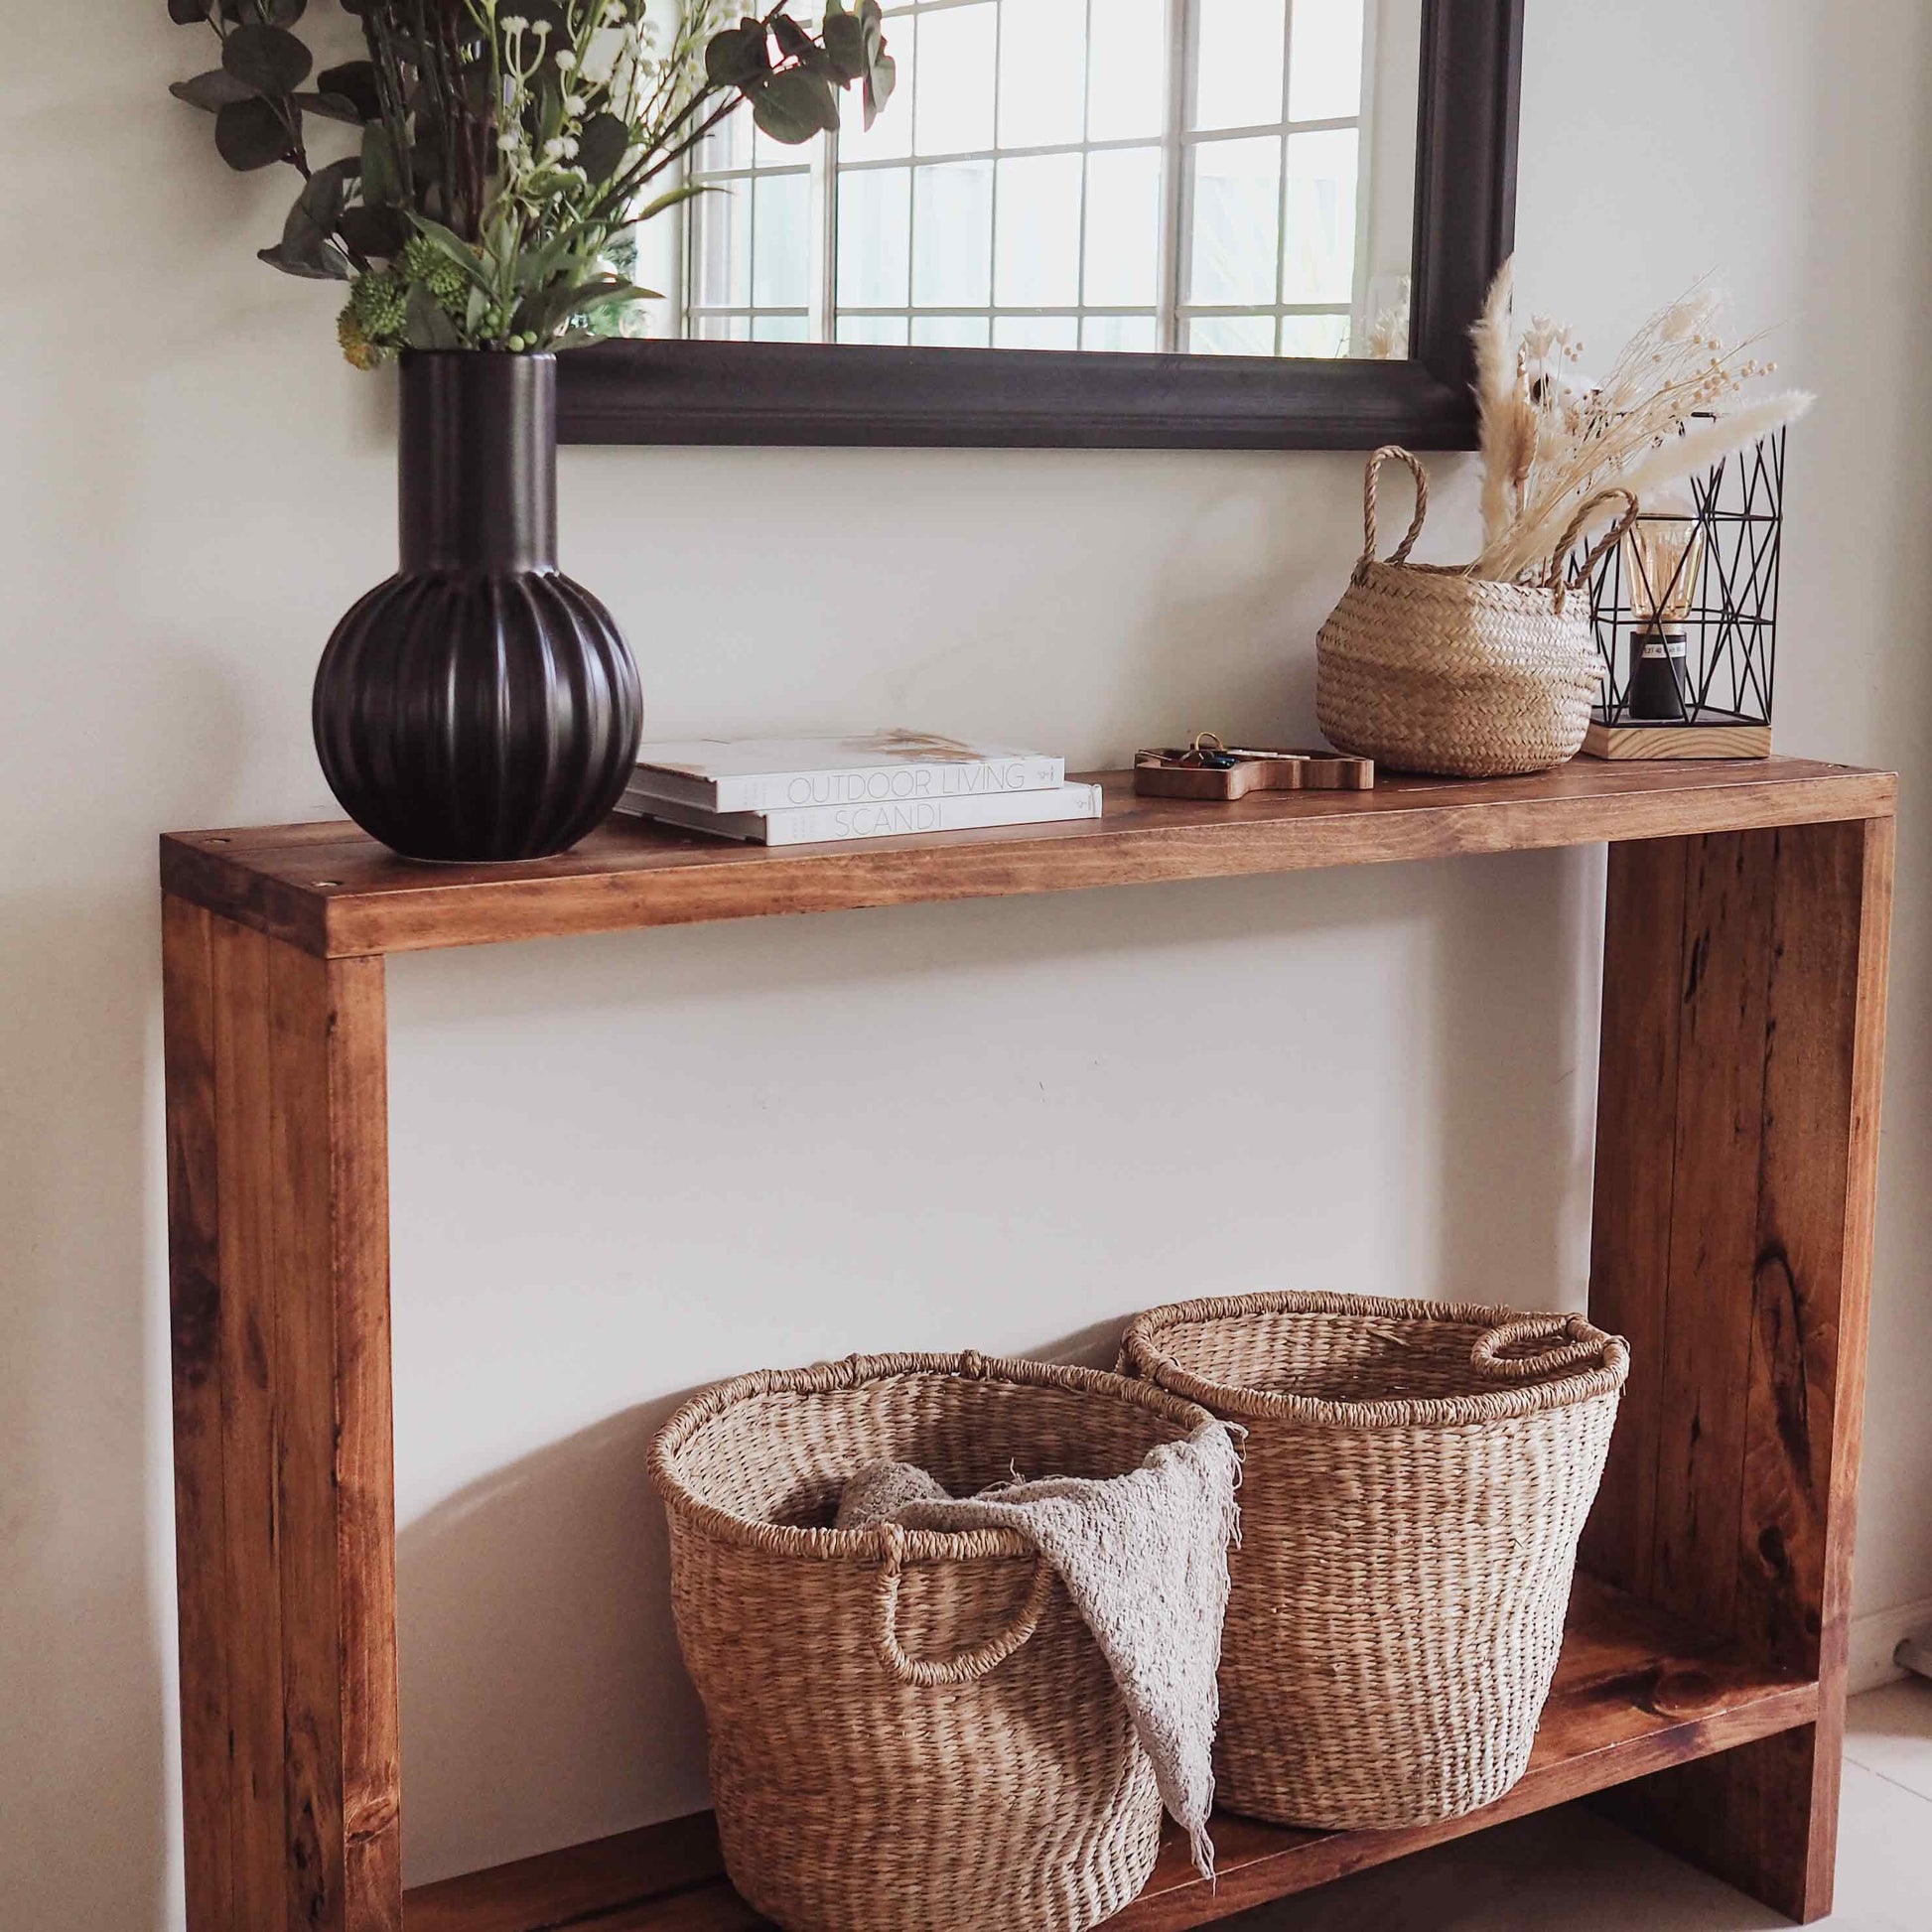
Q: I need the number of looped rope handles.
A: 4